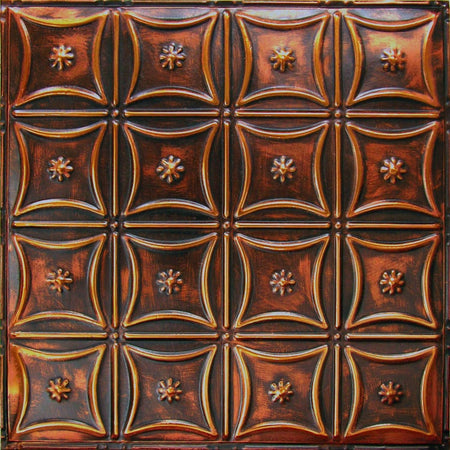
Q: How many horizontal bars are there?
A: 12